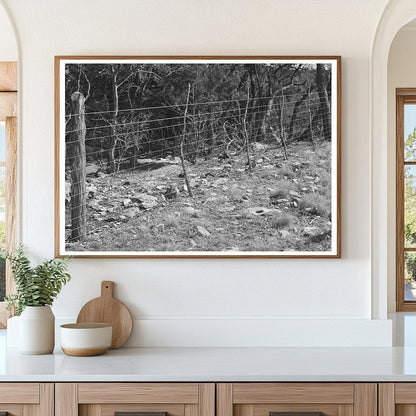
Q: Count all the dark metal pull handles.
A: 3